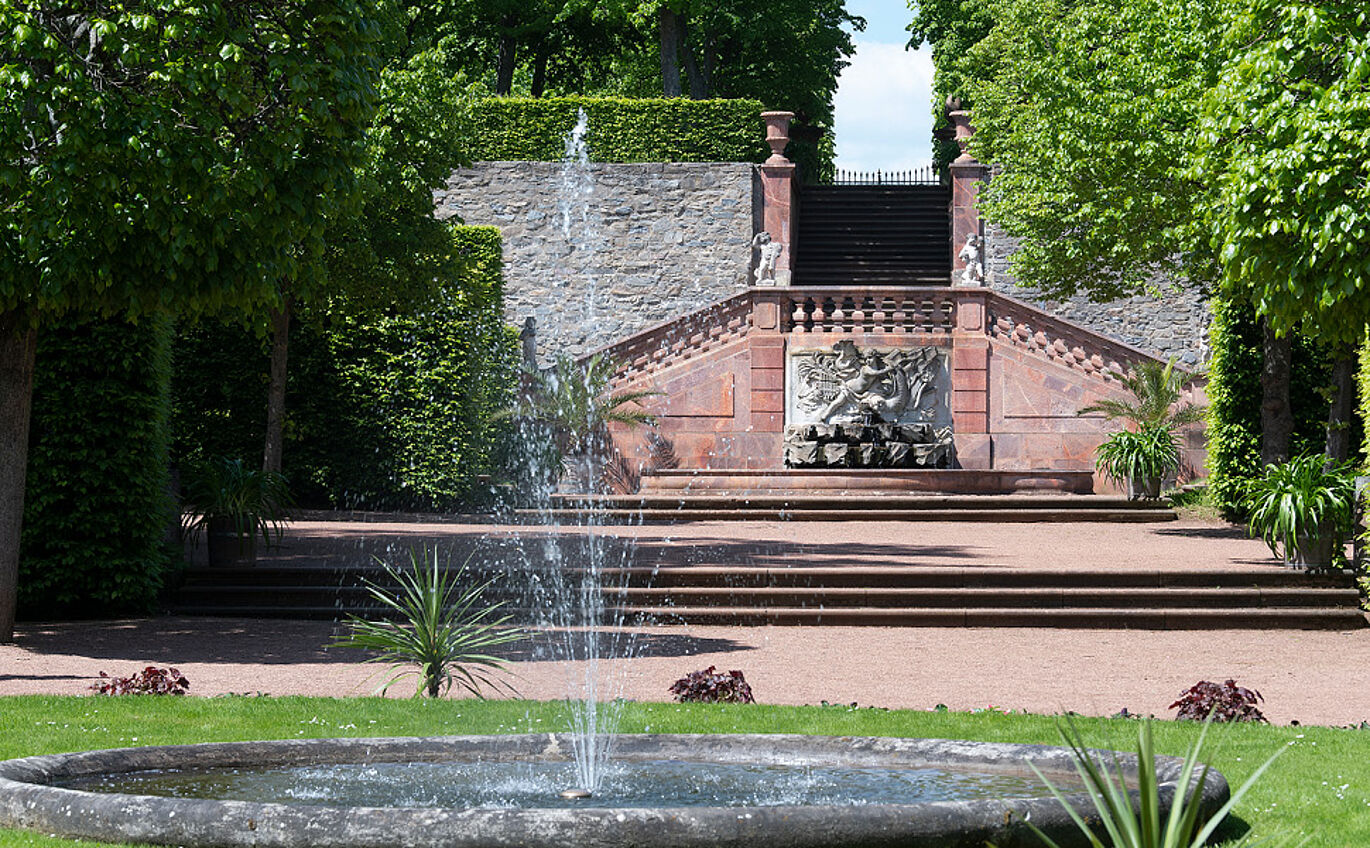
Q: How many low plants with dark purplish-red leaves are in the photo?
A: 3